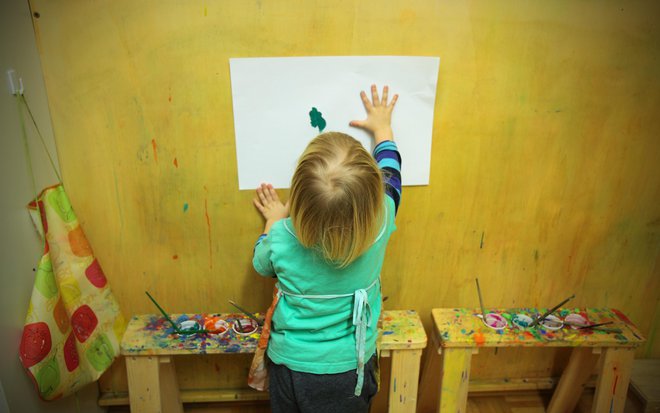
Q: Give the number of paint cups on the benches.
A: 7